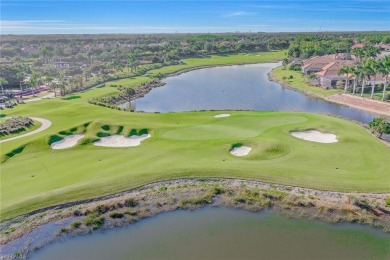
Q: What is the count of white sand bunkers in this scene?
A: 5